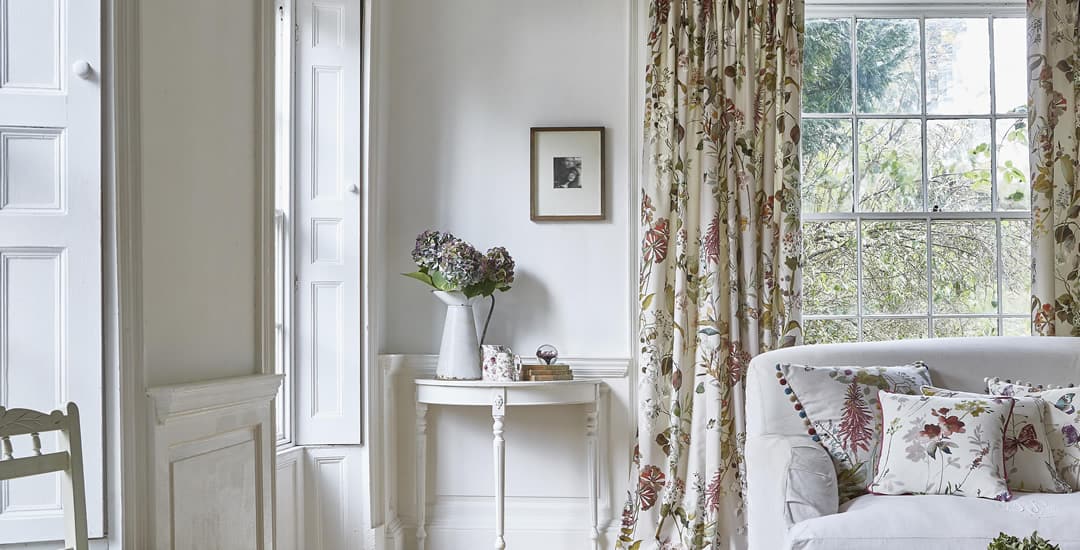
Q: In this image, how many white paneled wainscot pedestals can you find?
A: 1